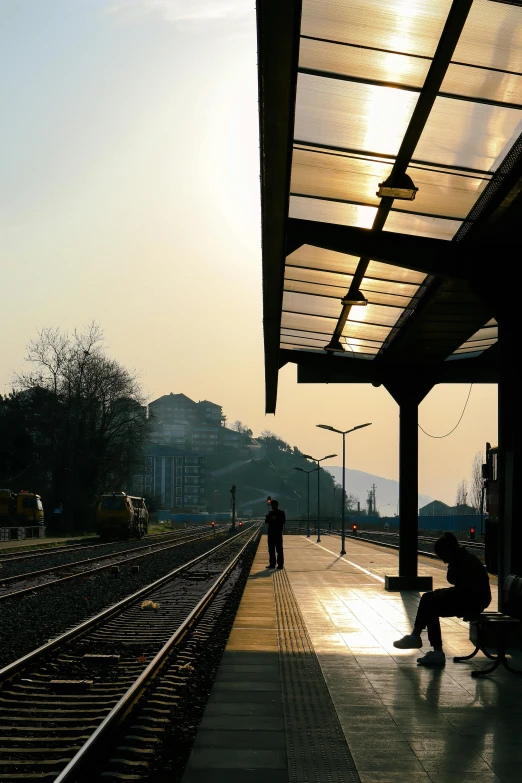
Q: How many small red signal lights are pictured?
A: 5